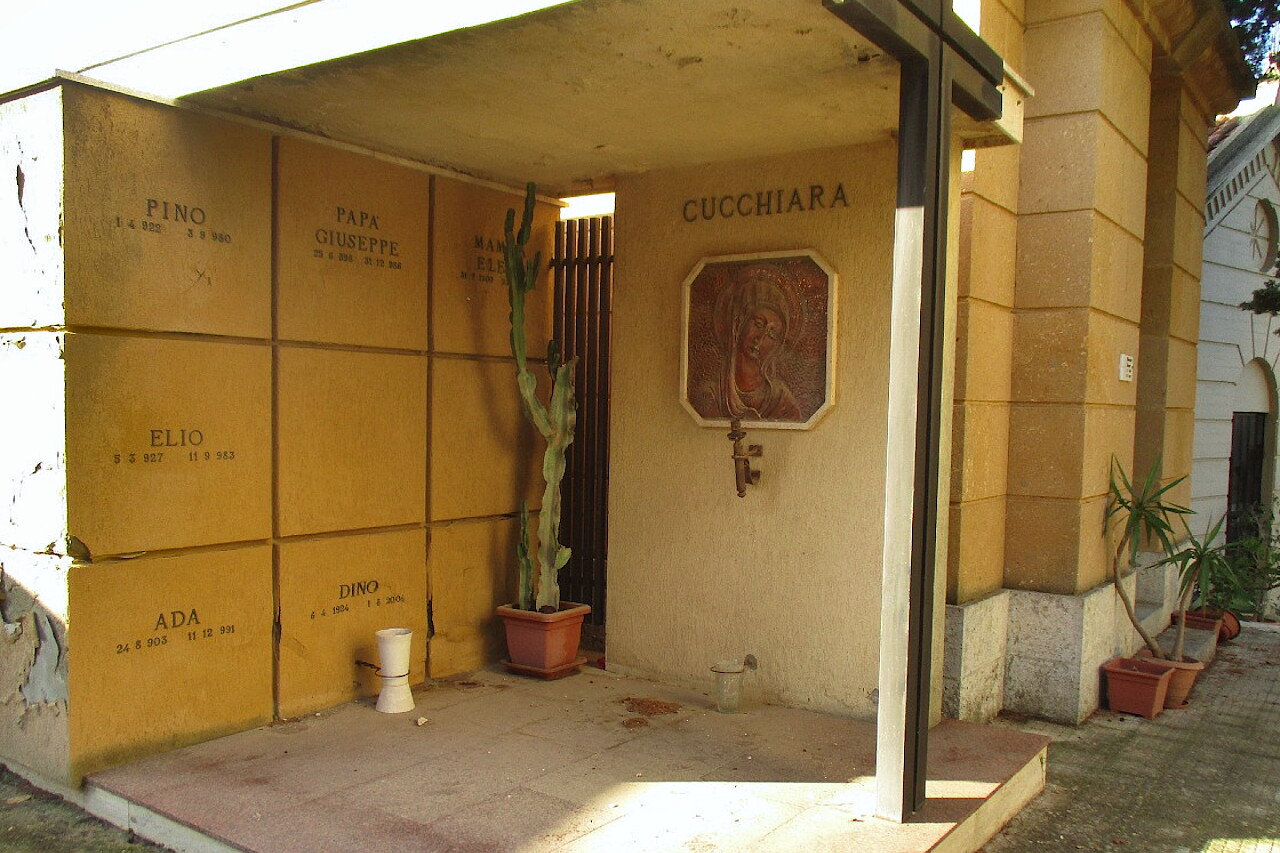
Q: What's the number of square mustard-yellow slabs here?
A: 9